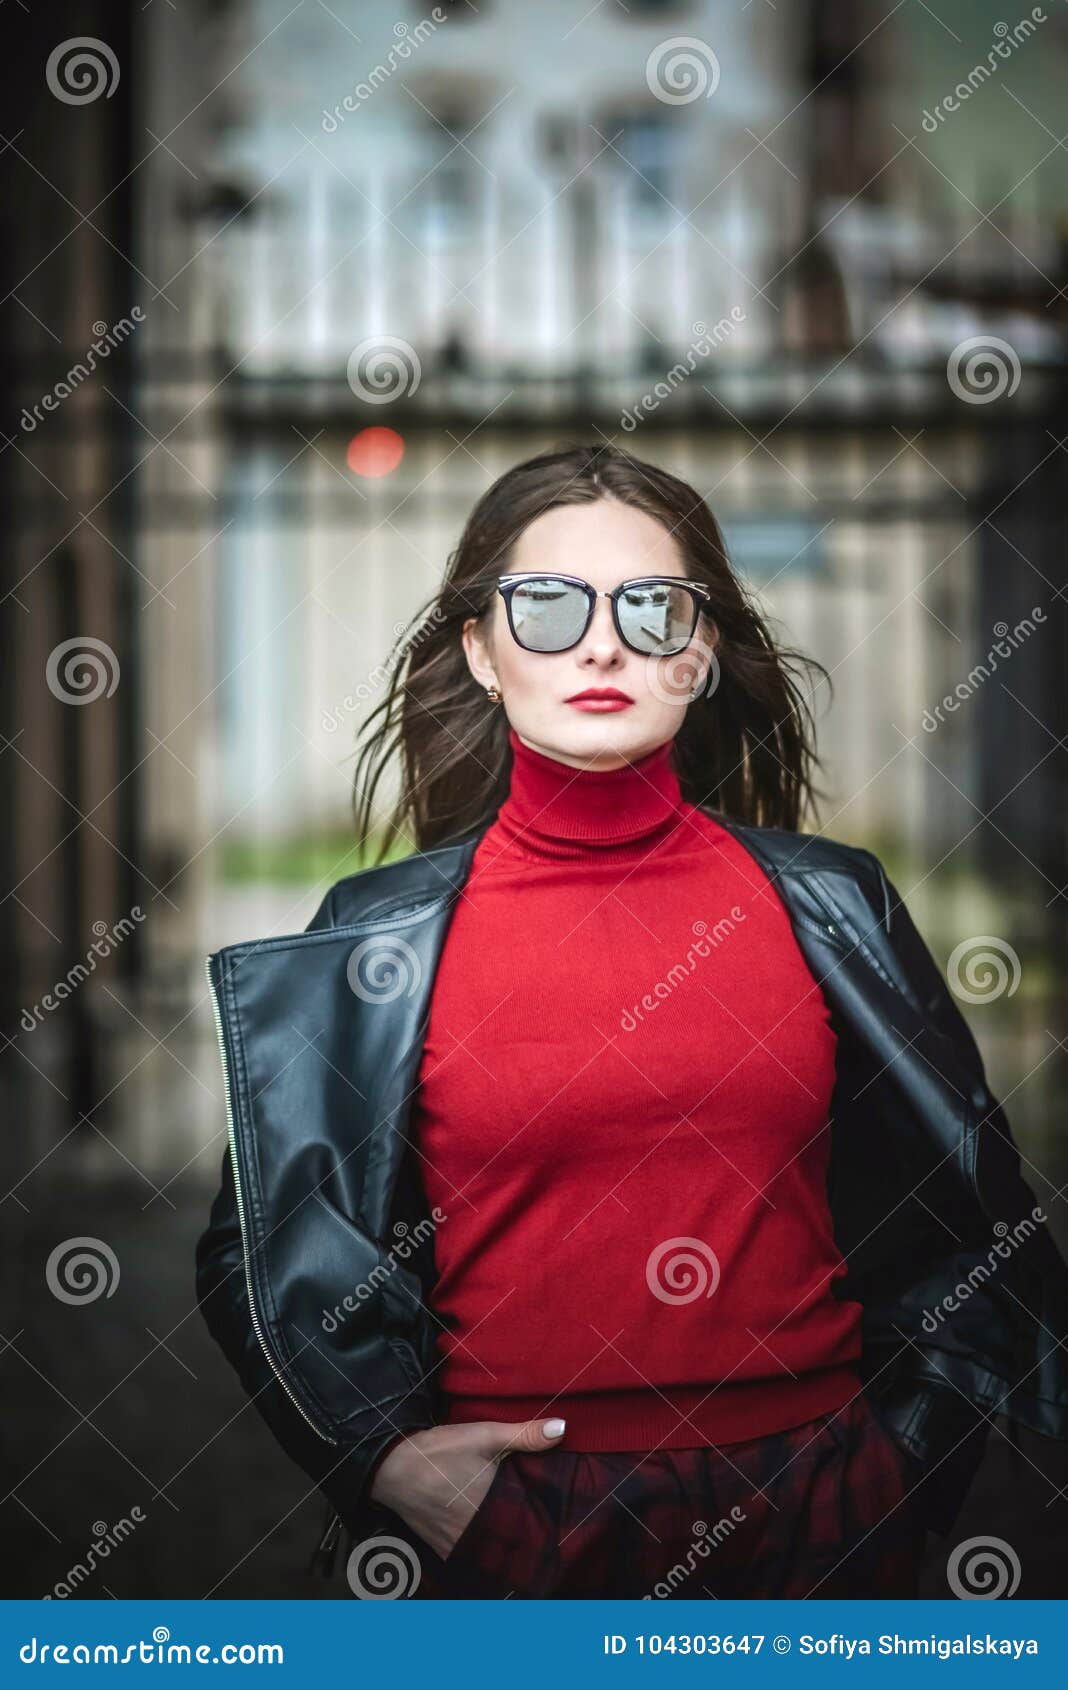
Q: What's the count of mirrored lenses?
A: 2